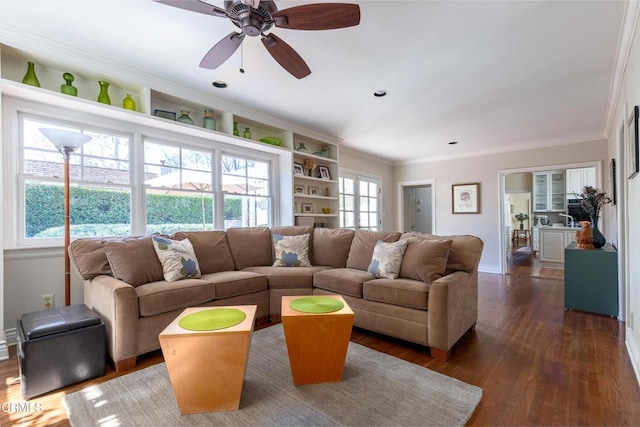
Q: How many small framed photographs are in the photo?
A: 5